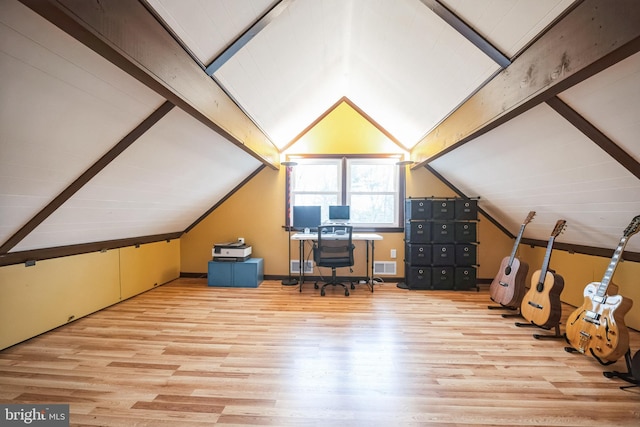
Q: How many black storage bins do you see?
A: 12